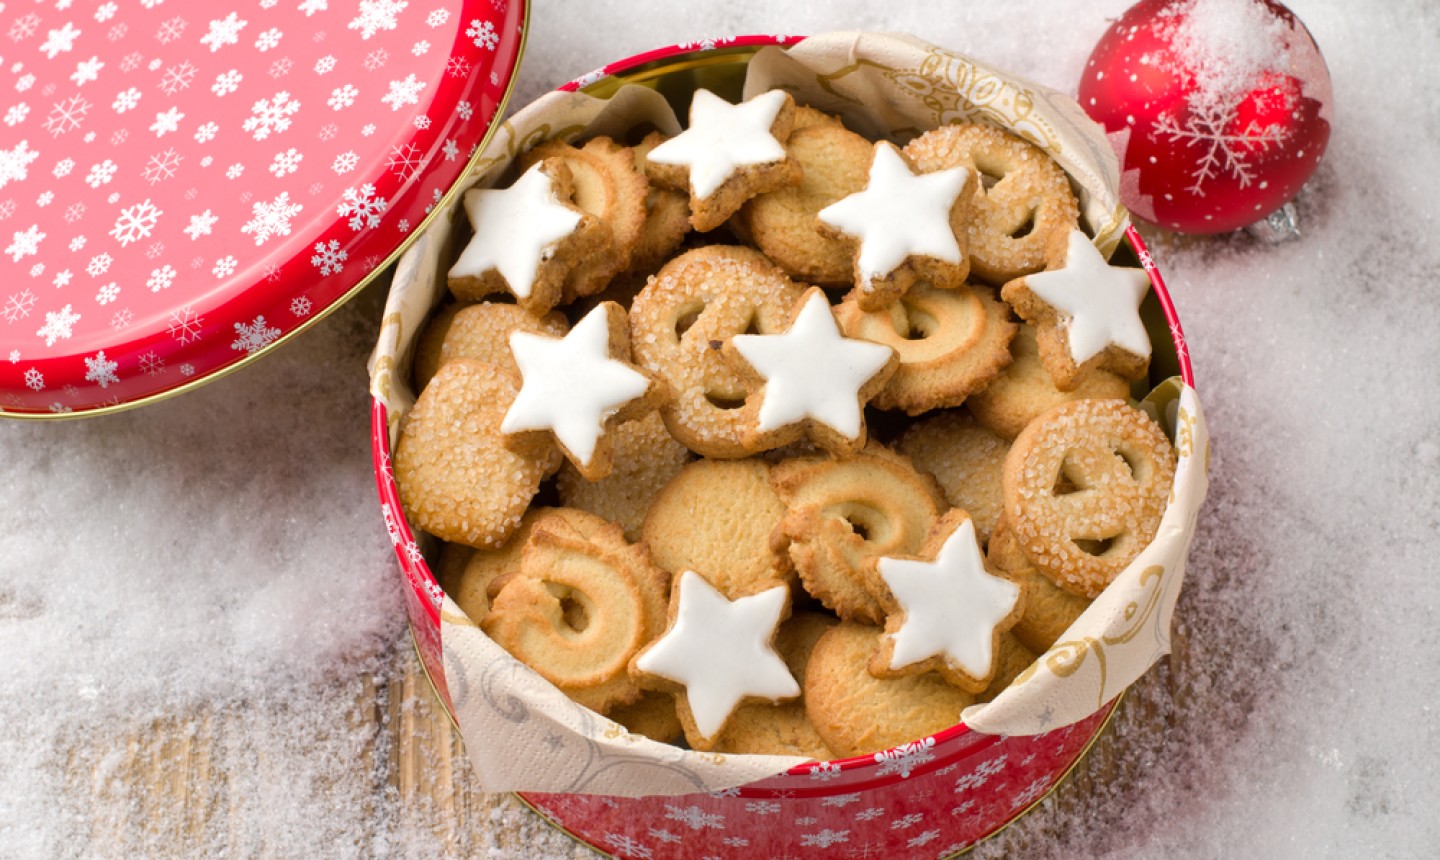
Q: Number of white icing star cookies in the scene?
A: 8